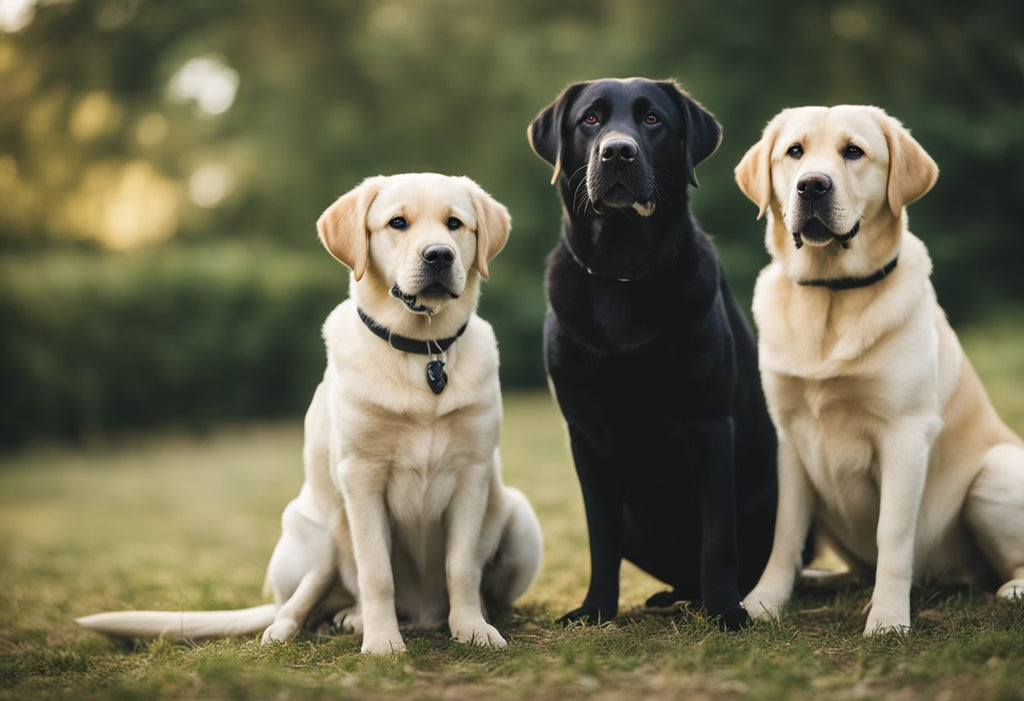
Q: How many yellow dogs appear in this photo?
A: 2